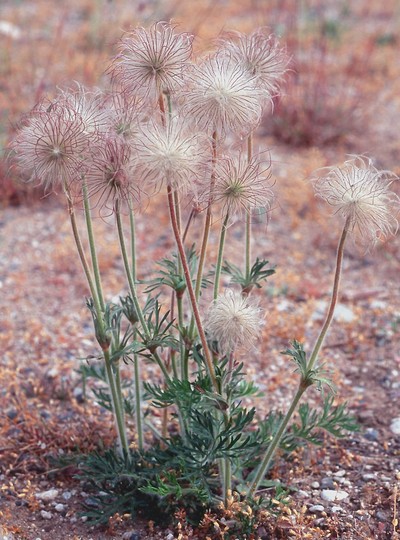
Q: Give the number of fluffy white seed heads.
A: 11